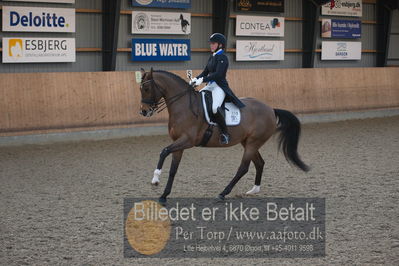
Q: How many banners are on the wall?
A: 12